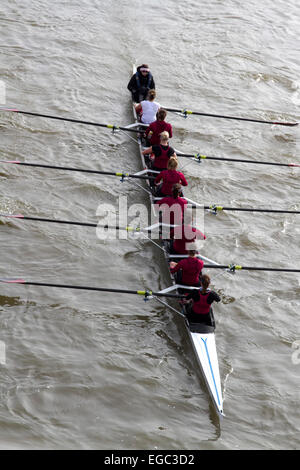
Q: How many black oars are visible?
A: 8